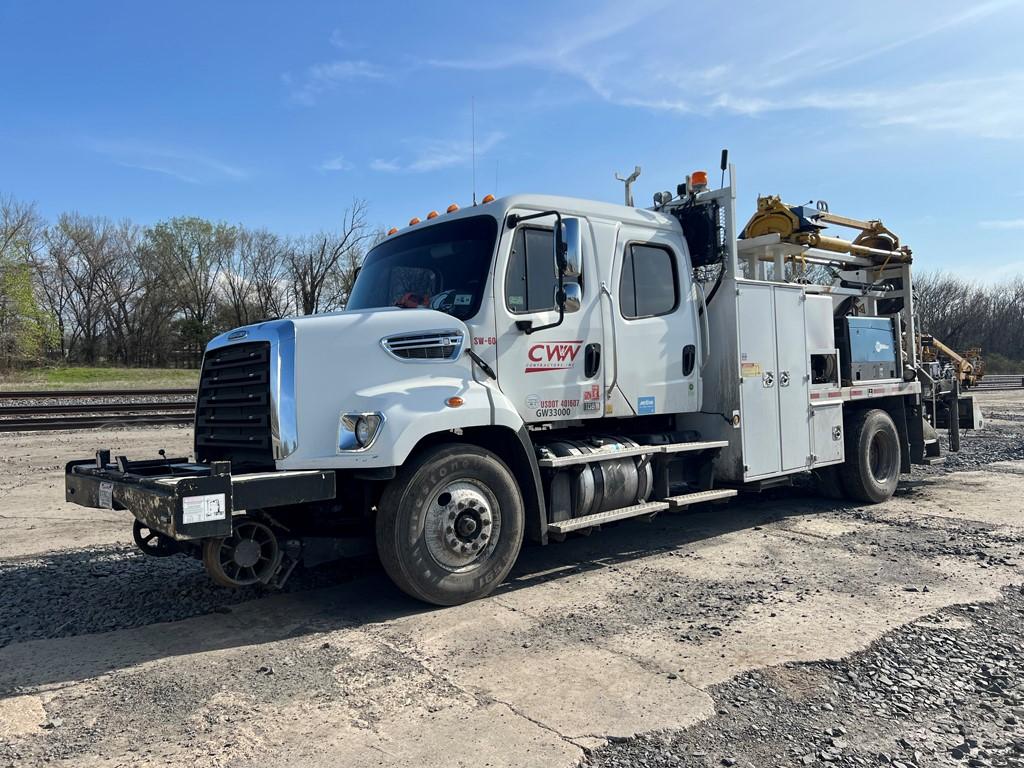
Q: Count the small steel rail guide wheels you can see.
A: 2